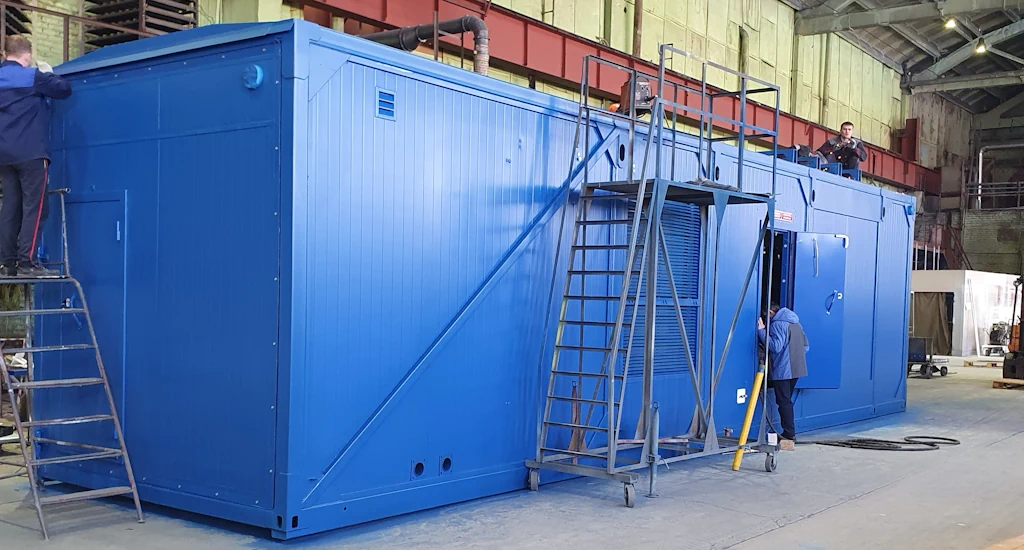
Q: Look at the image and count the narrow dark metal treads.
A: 11